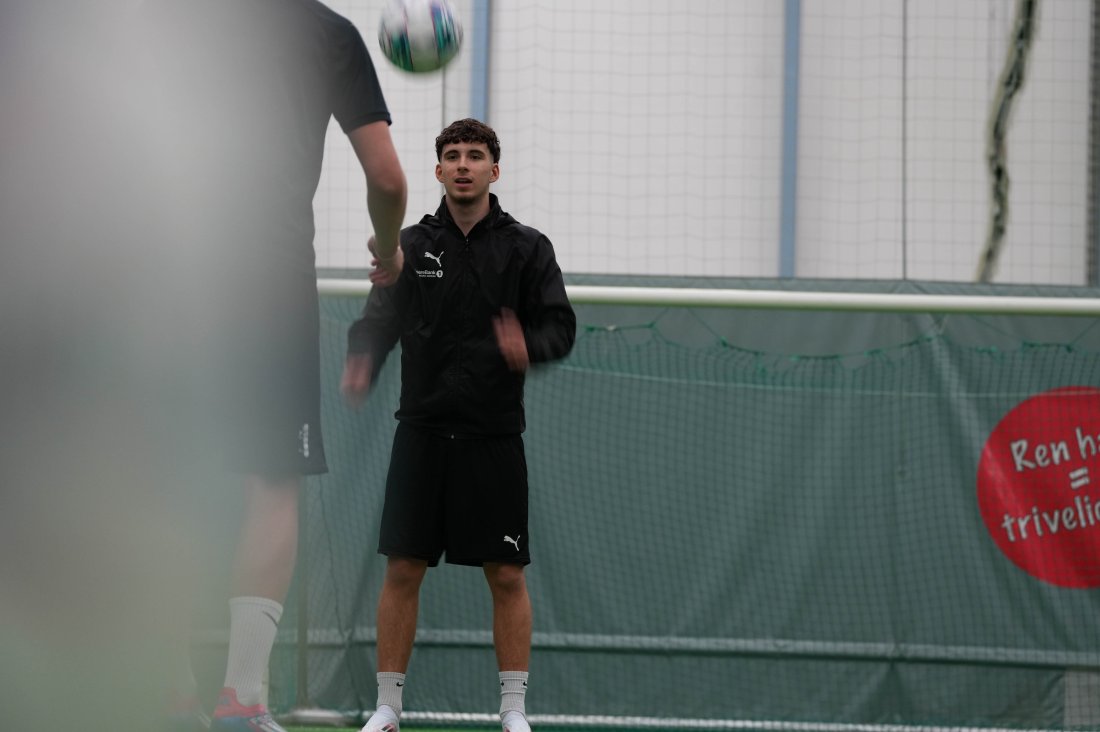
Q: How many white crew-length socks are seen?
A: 3